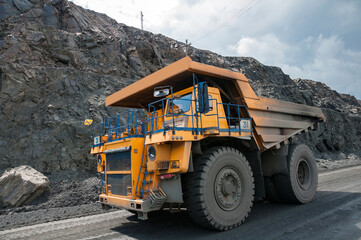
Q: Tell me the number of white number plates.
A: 2